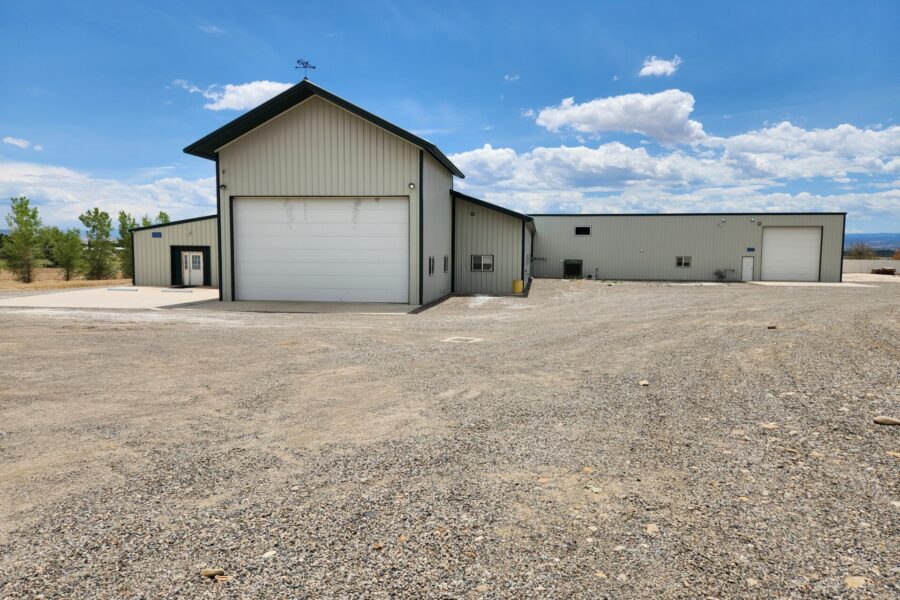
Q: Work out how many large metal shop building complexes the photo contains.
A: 1